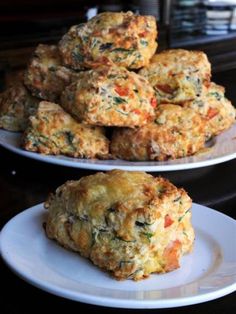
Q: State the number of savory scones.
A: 9